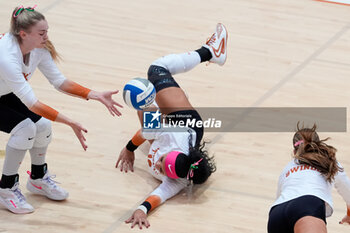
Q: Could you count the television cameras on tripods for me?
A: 0